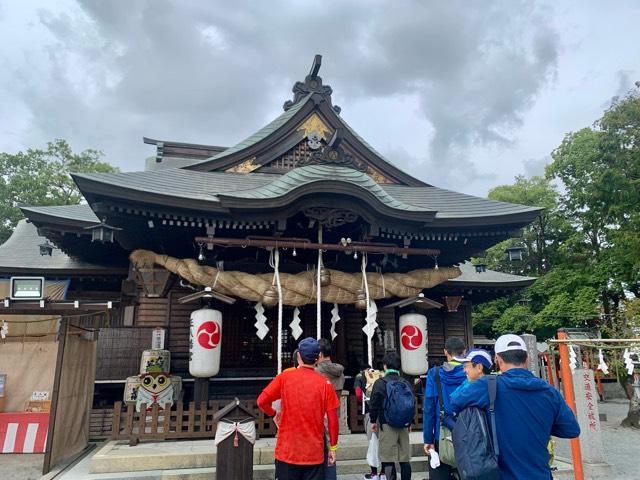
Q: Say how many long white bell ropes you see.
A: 3